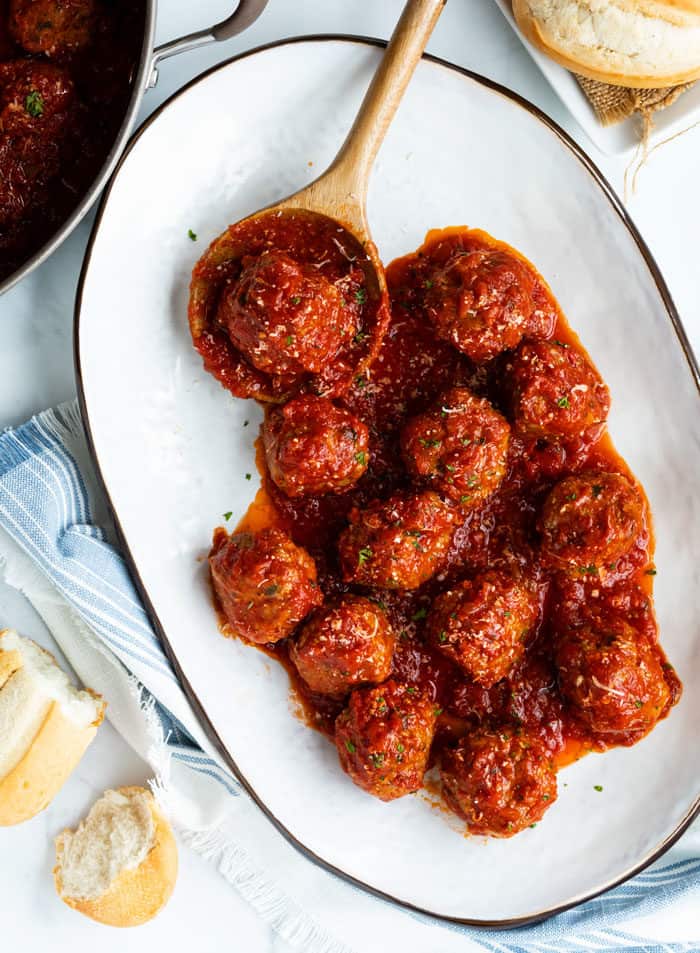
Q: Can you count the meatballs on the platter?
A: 13